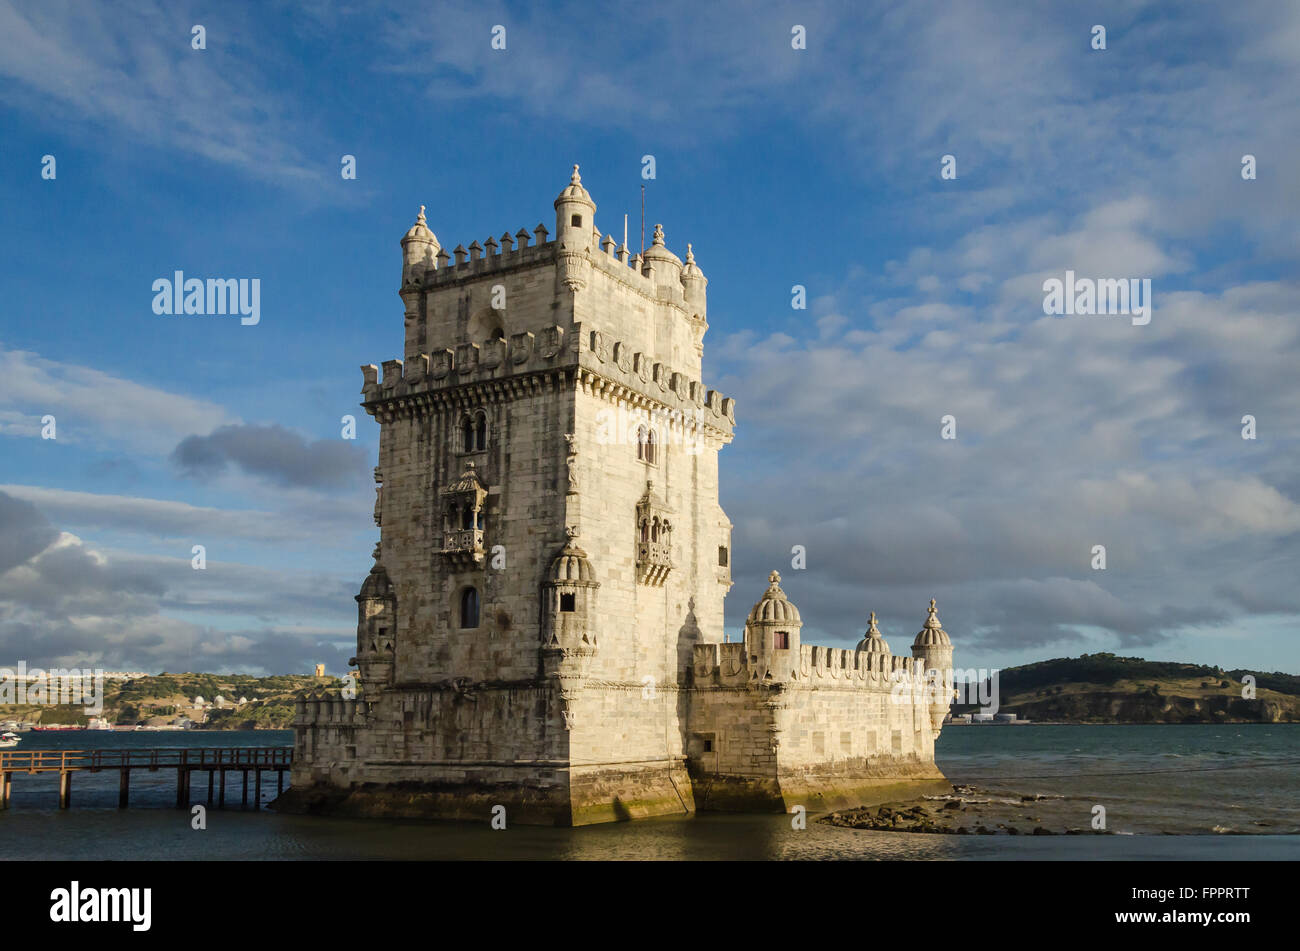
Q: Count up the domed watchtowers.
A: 9